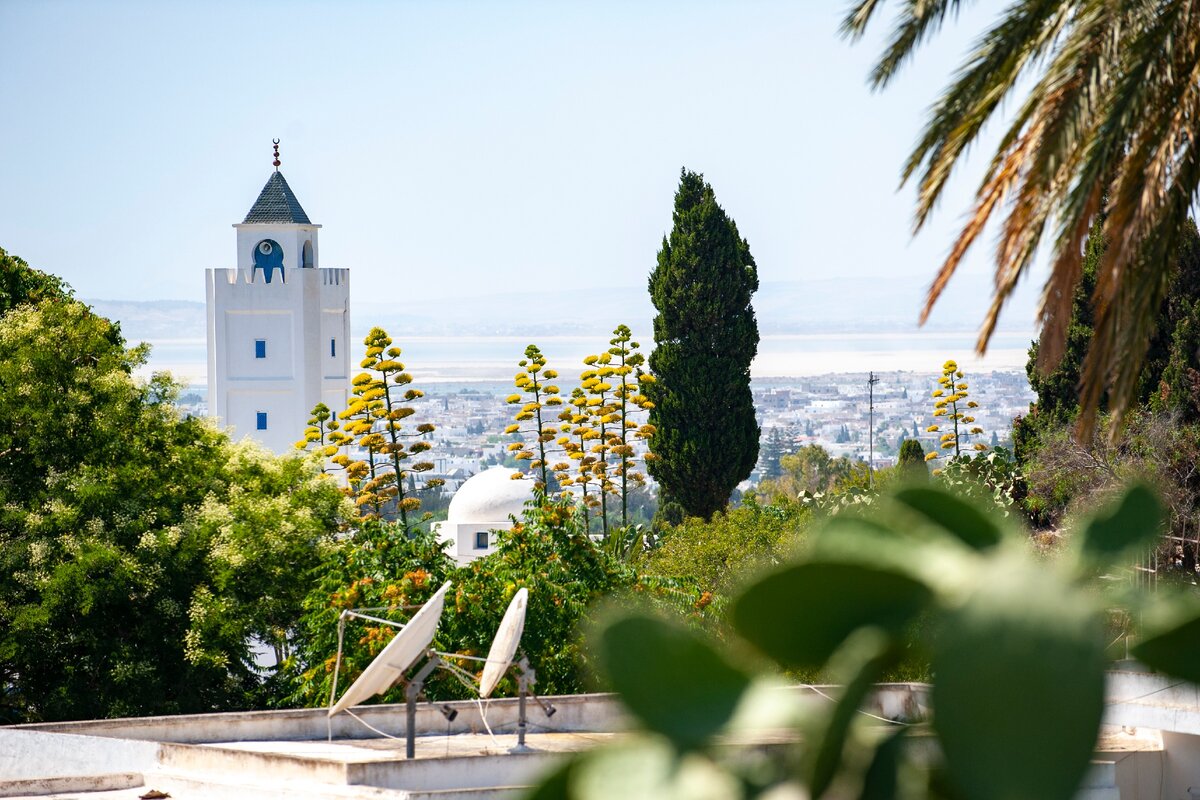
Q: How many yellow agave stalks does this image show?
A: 8